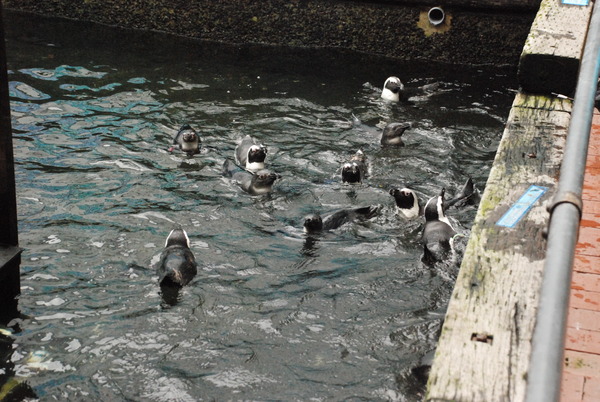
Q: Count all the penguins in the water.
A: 10